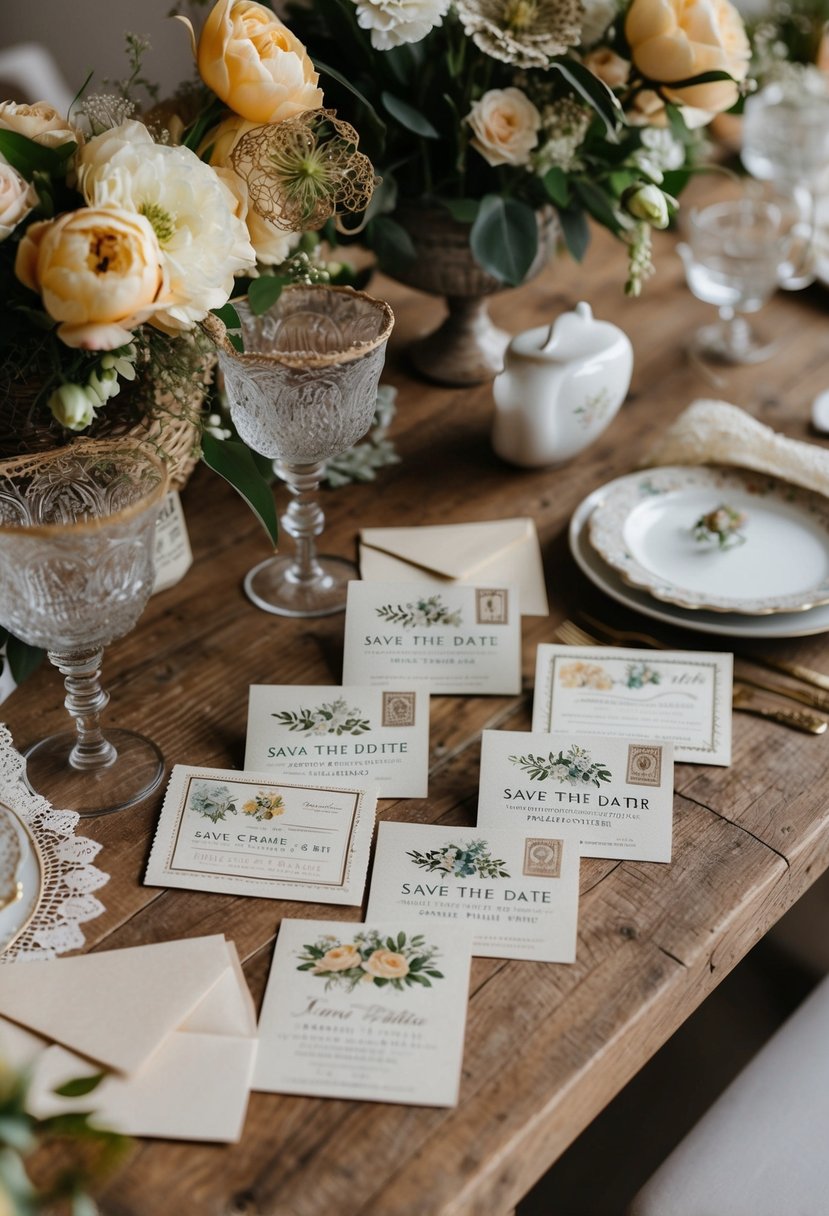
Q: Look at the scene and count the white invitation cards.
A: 7